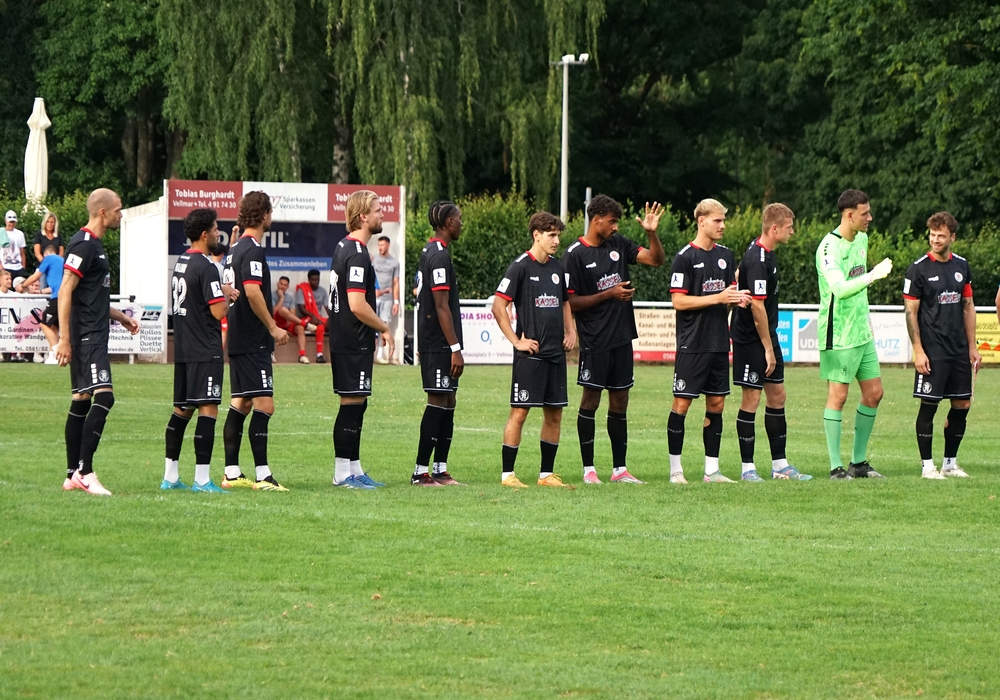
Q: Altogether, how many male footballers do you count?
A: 11